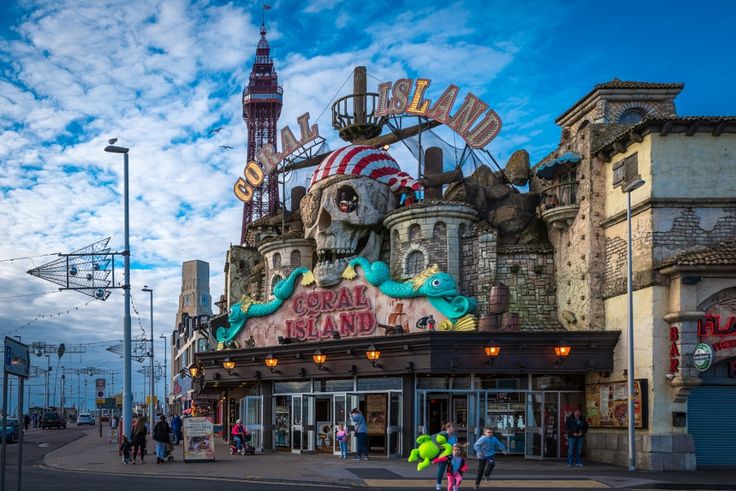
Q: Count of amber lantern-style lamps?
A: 7